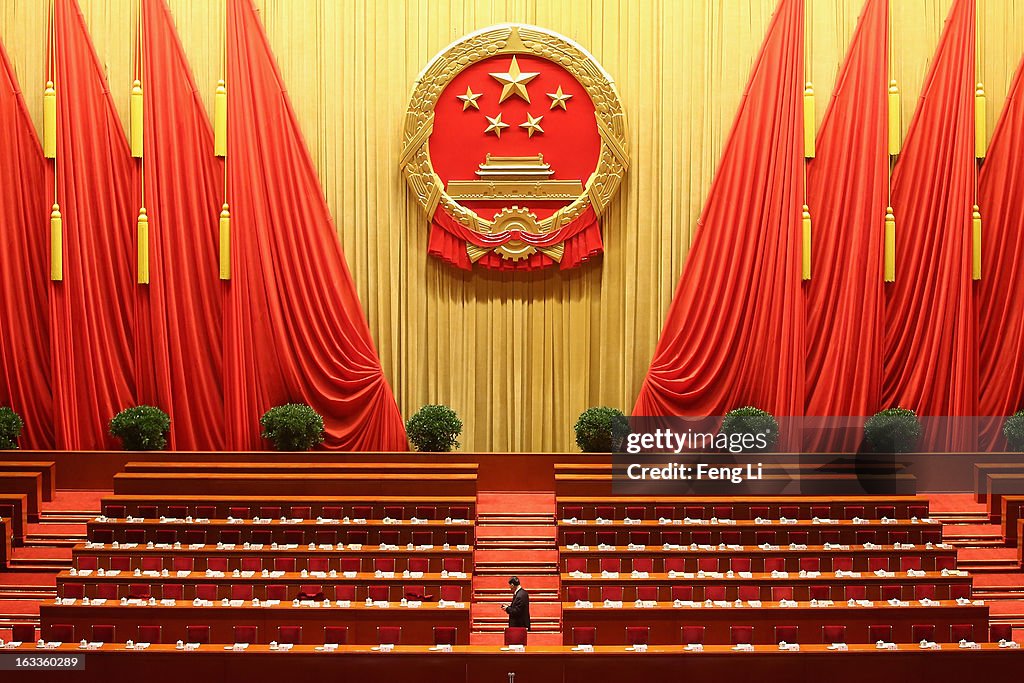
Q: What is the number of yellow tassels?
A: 12